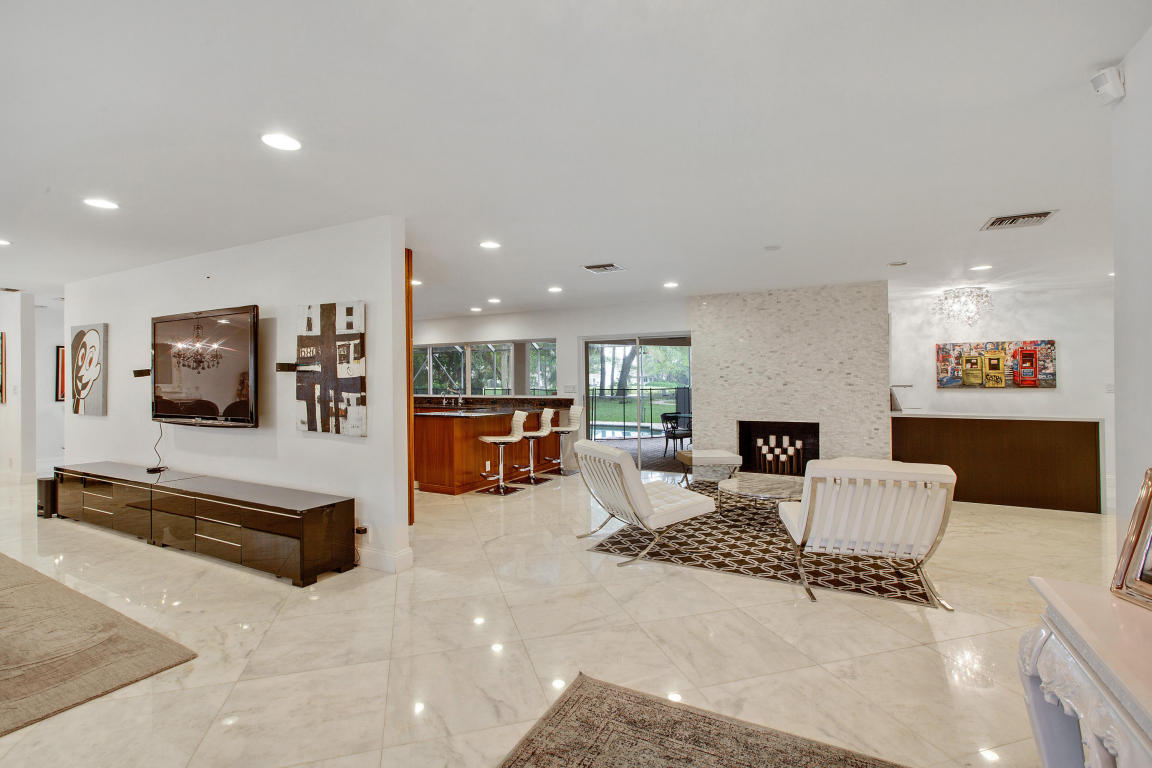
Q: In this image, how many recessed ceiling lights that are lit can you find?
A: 11